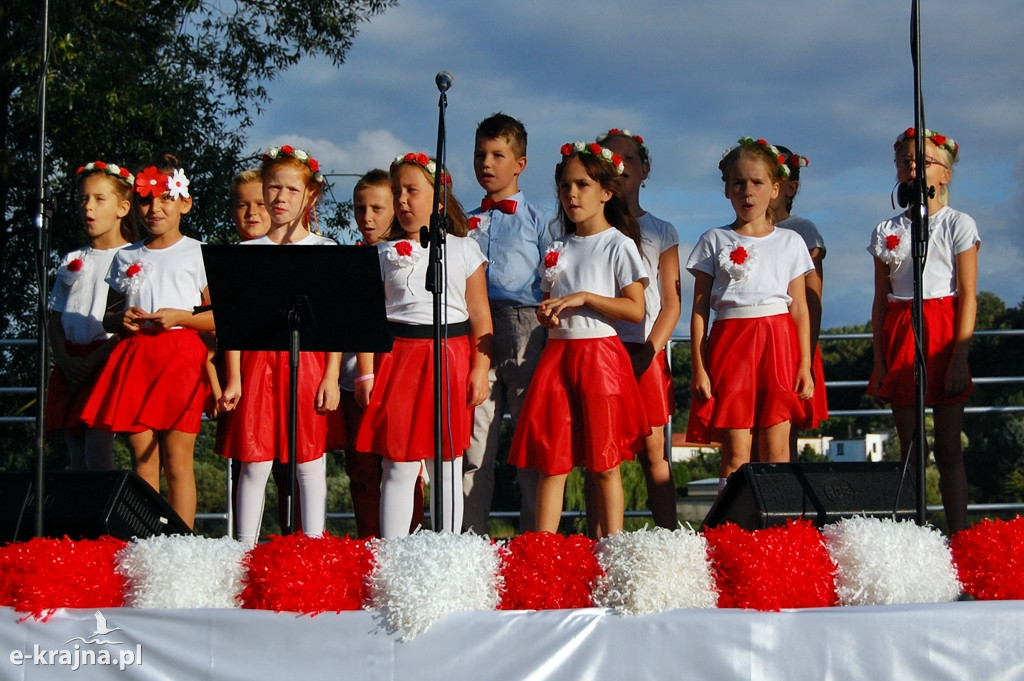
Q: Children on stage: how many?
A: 12